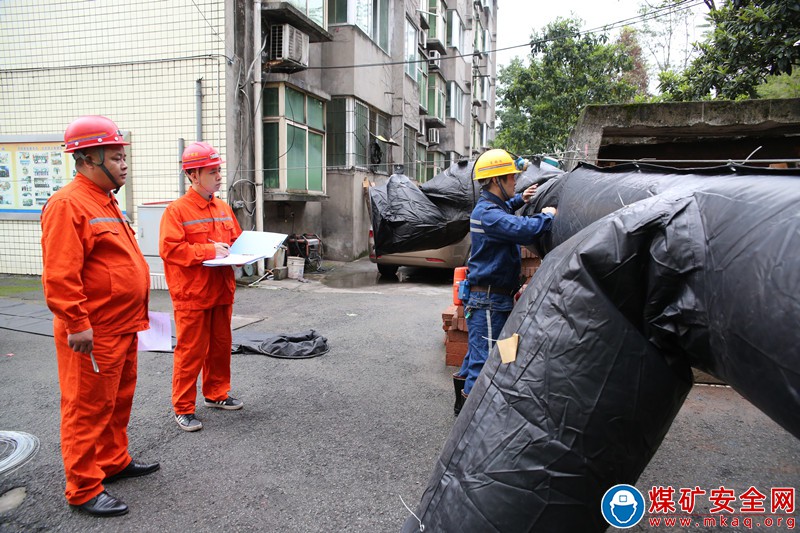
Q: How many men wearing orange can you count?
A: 2